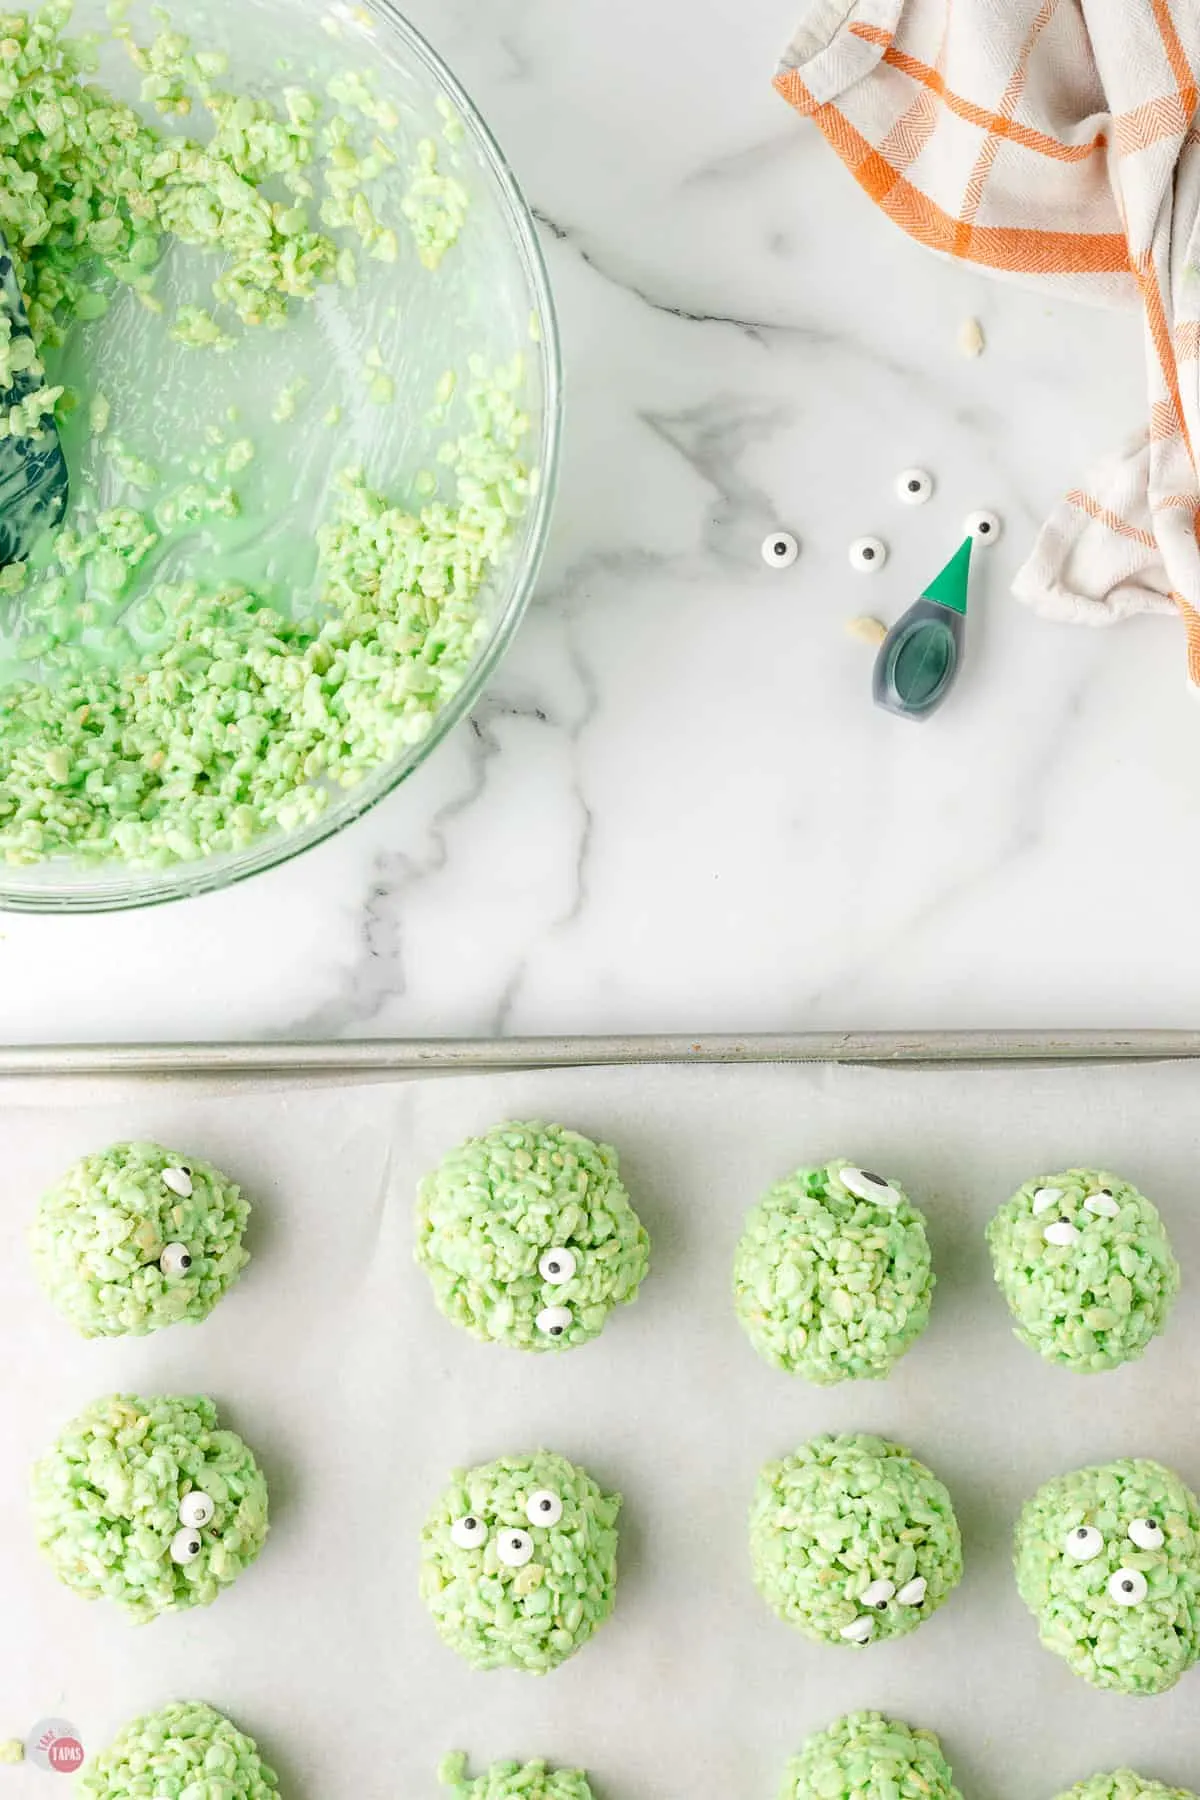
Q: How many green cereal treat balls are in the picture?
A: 12